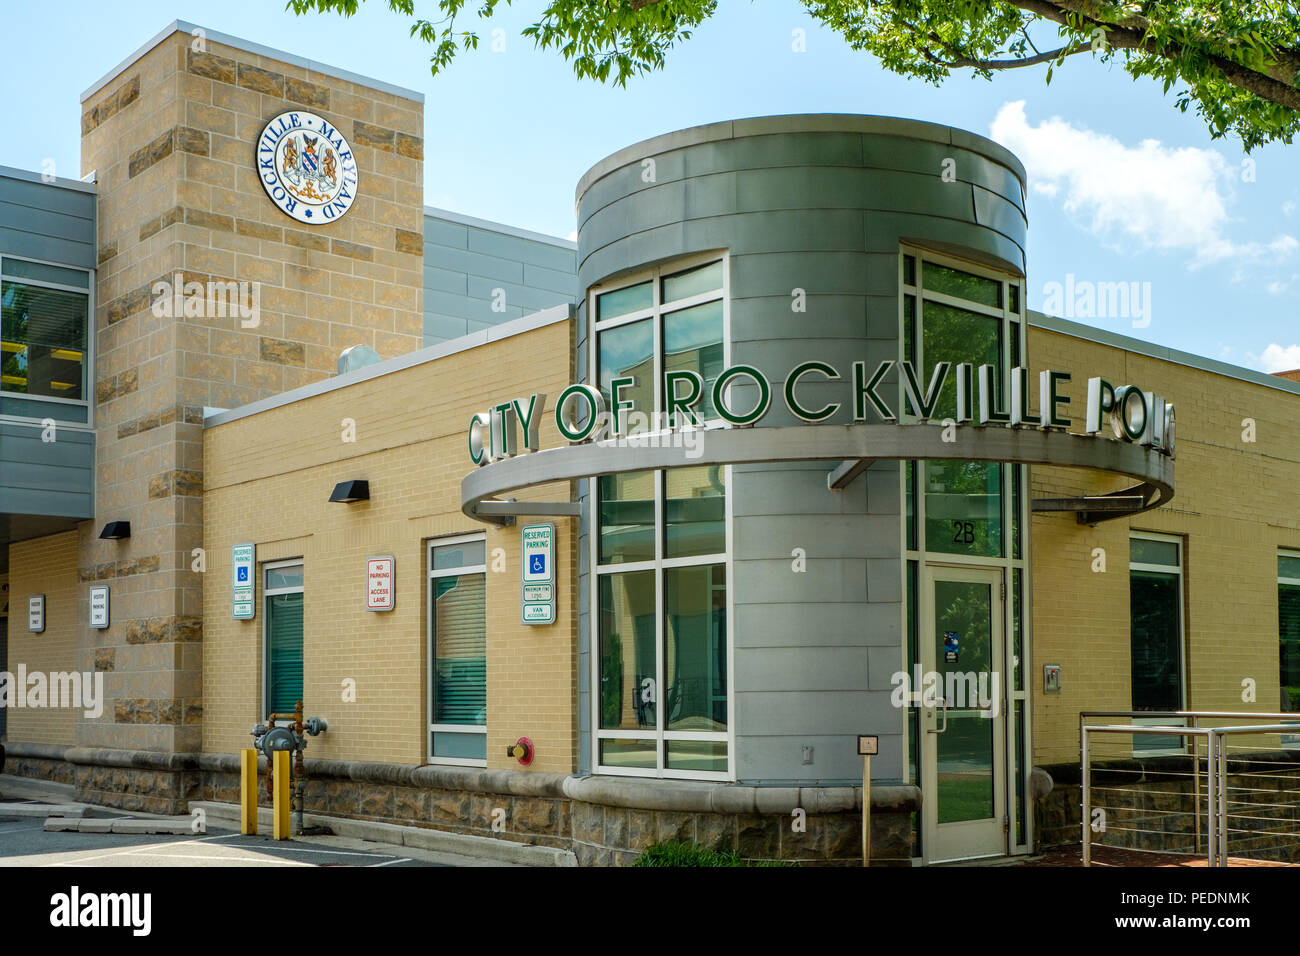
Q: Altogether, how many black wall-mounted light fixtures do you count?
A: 2